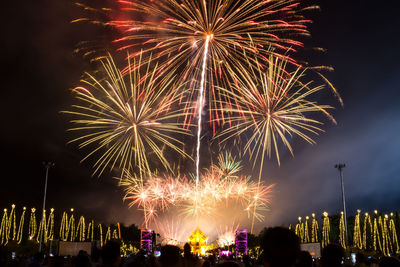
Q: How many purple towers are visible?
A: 2